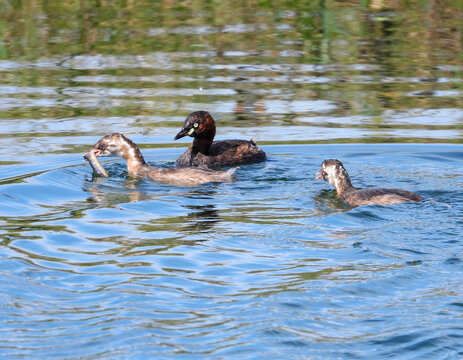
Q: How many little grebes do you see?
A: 3